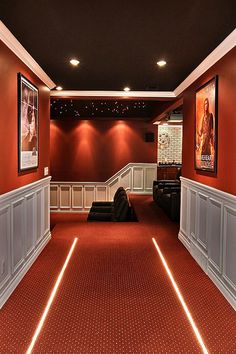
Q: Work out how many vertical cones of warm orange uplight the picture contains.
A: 3